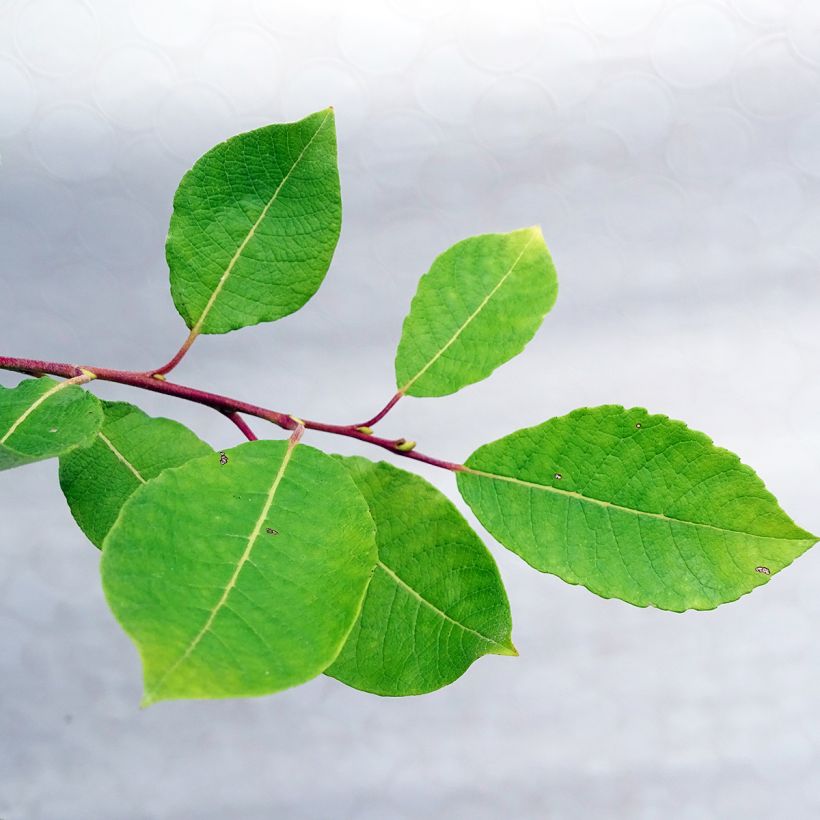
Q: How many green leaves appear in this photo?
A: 7